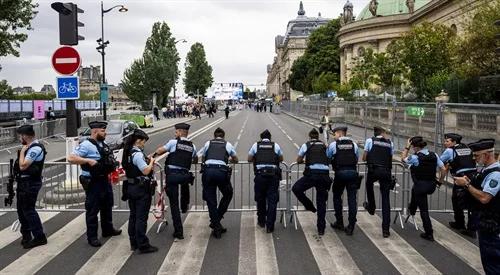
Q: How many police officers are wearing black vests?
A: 12